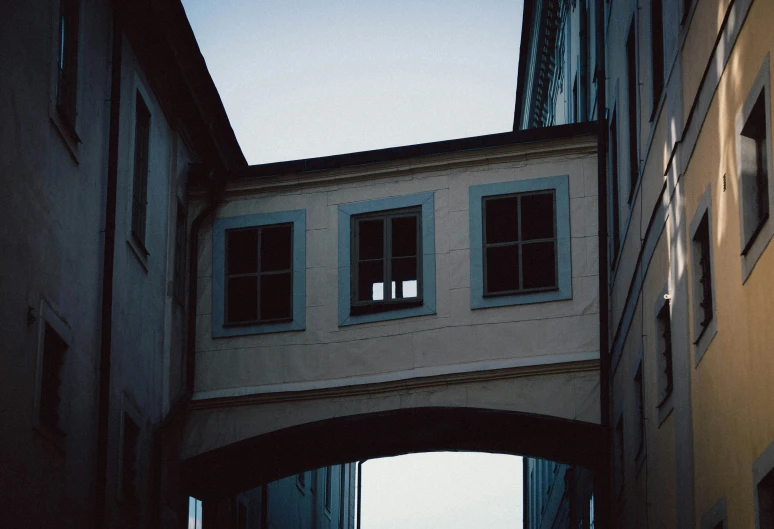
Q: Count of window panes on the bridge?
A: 12